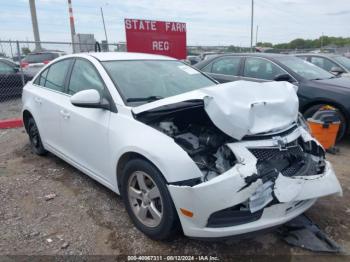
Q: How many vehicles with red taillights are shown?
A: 1